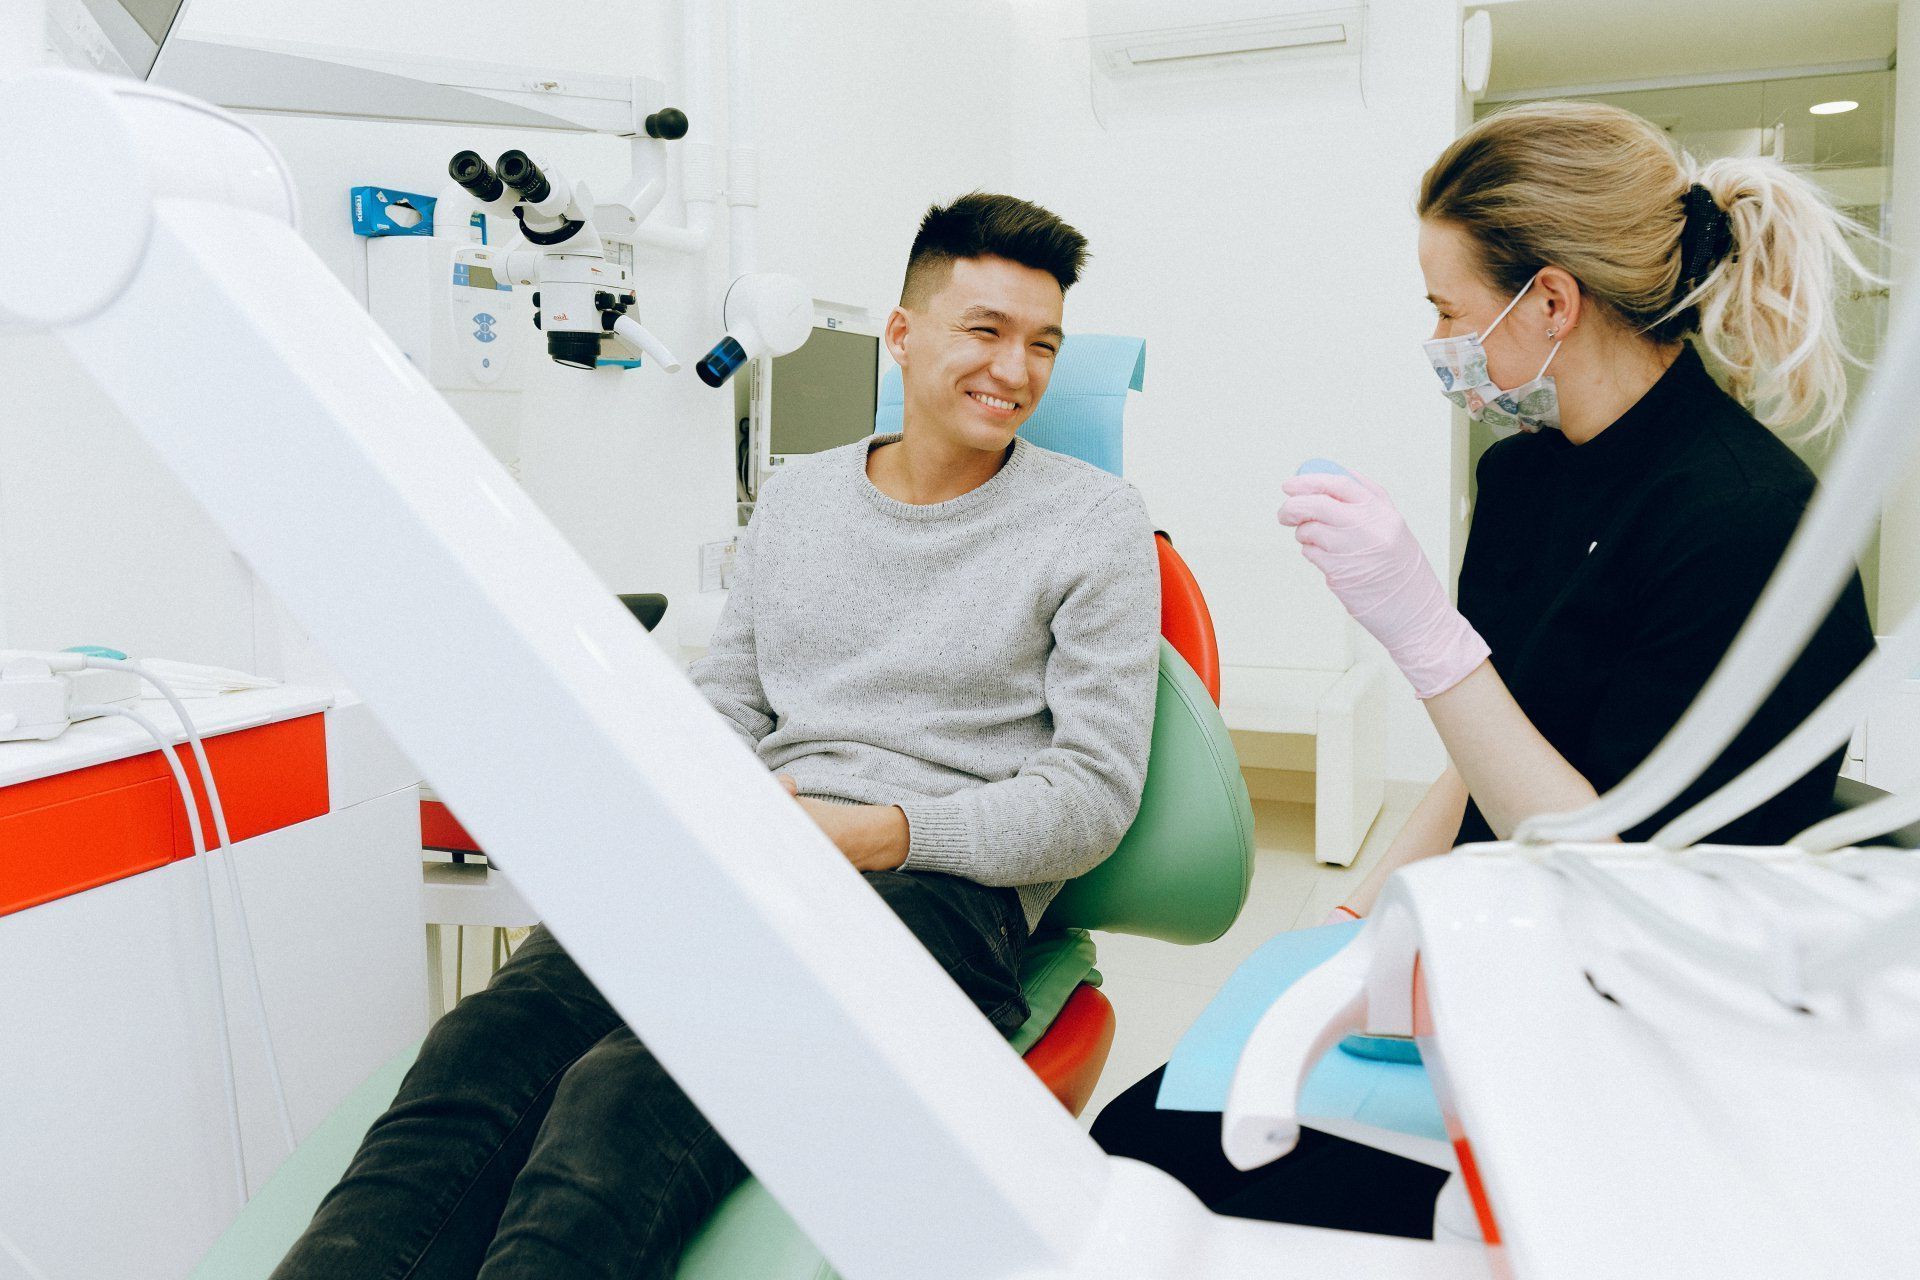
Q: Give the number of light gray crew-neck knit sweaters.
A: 1